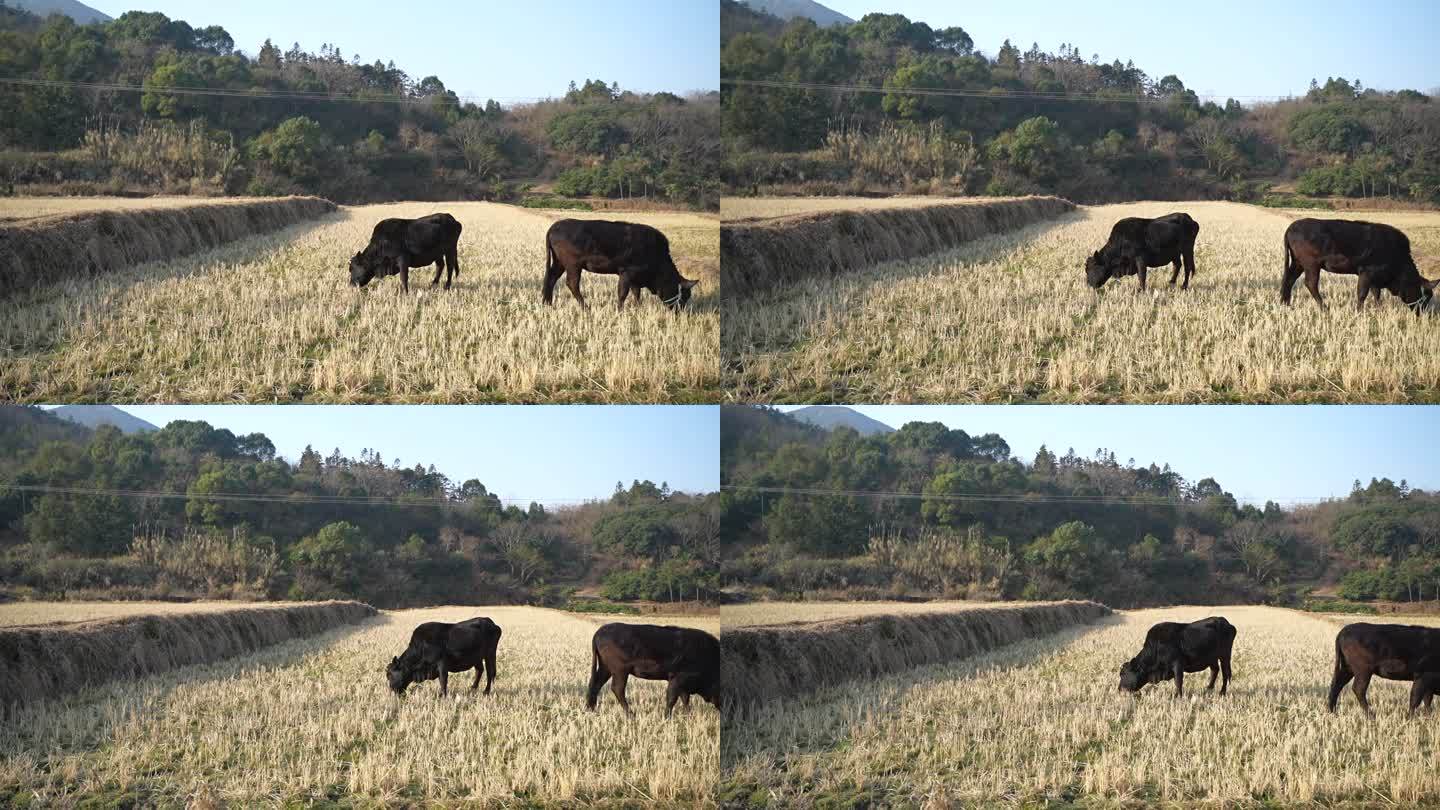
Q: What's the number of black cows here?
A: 8